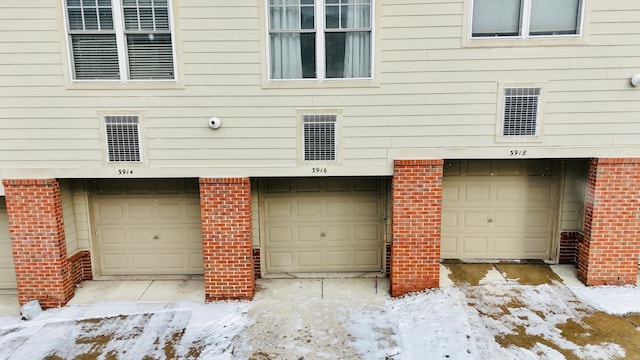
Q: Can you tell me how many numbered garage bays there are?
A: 3